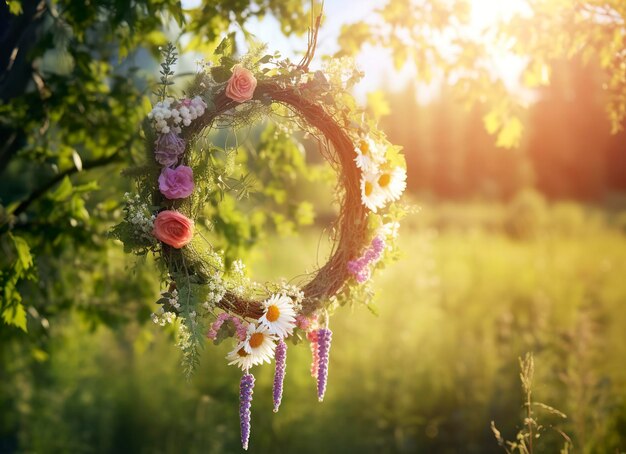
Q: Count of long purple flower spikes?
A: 3